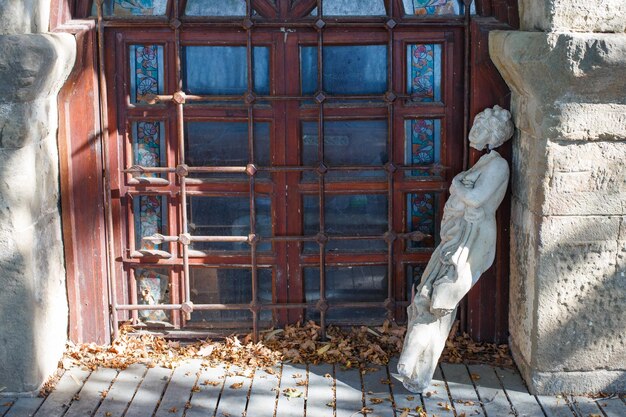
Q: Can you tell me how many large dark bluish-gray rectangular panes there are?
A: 8